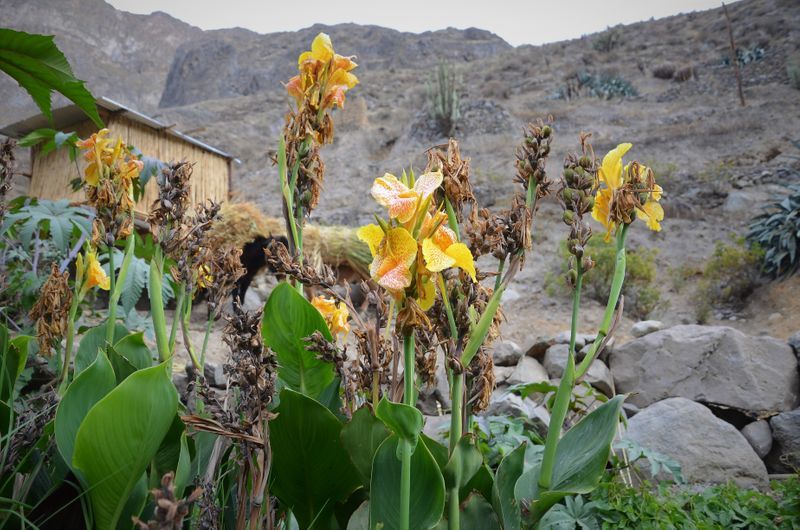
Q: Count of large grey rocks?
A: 2